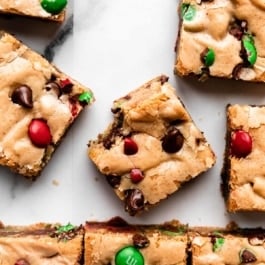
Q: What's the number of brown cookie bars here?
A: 8